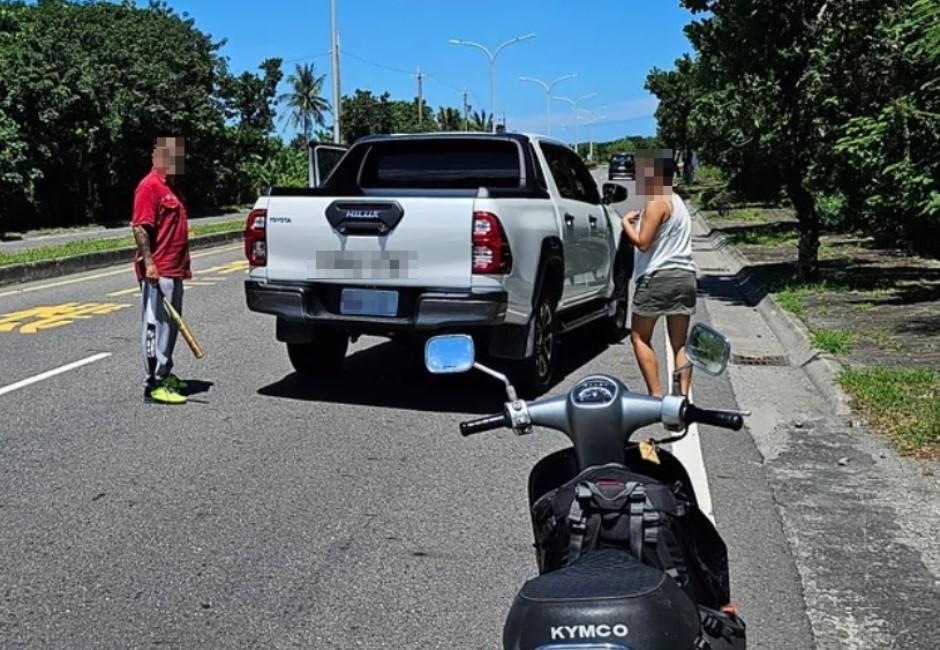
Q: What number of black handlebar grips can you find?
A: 2